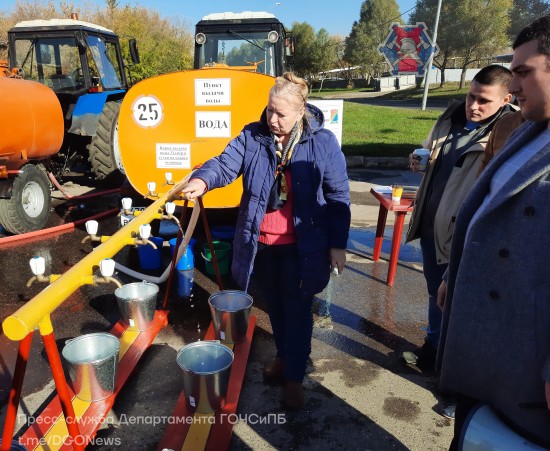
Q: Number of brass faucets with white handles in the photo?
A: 8